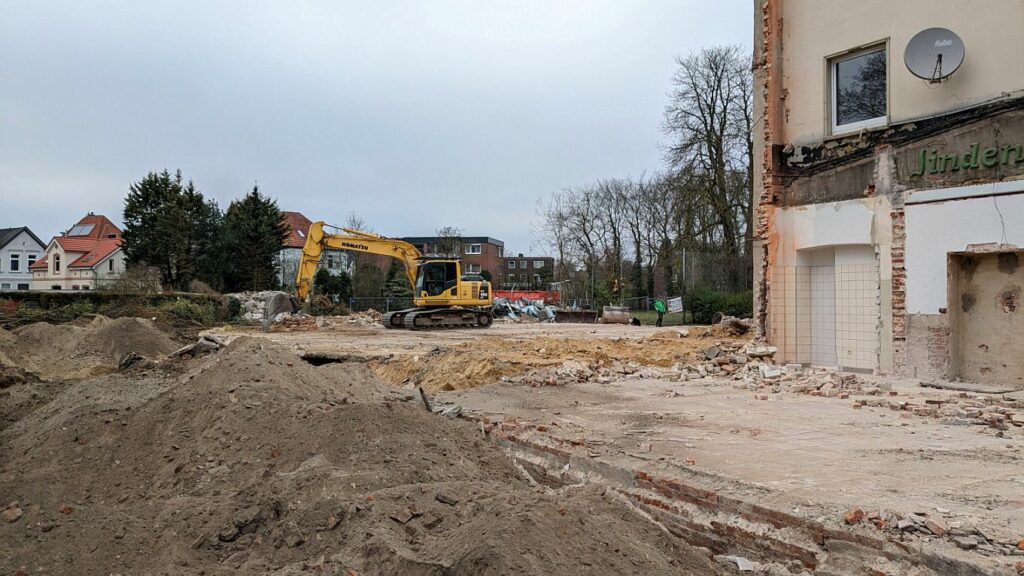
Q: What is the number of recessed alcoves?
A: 2